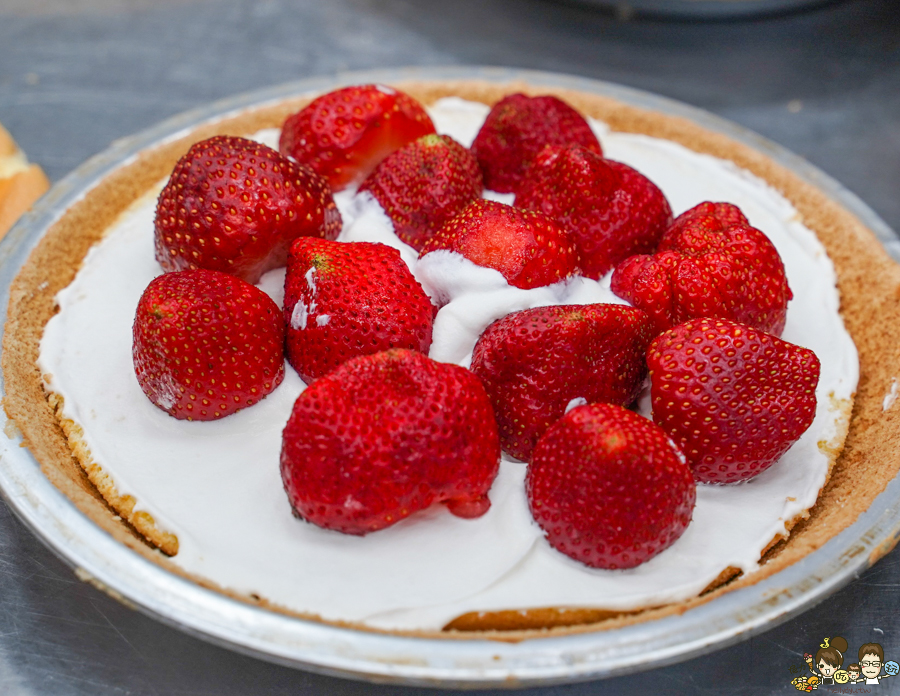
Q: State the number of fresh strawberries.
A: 13